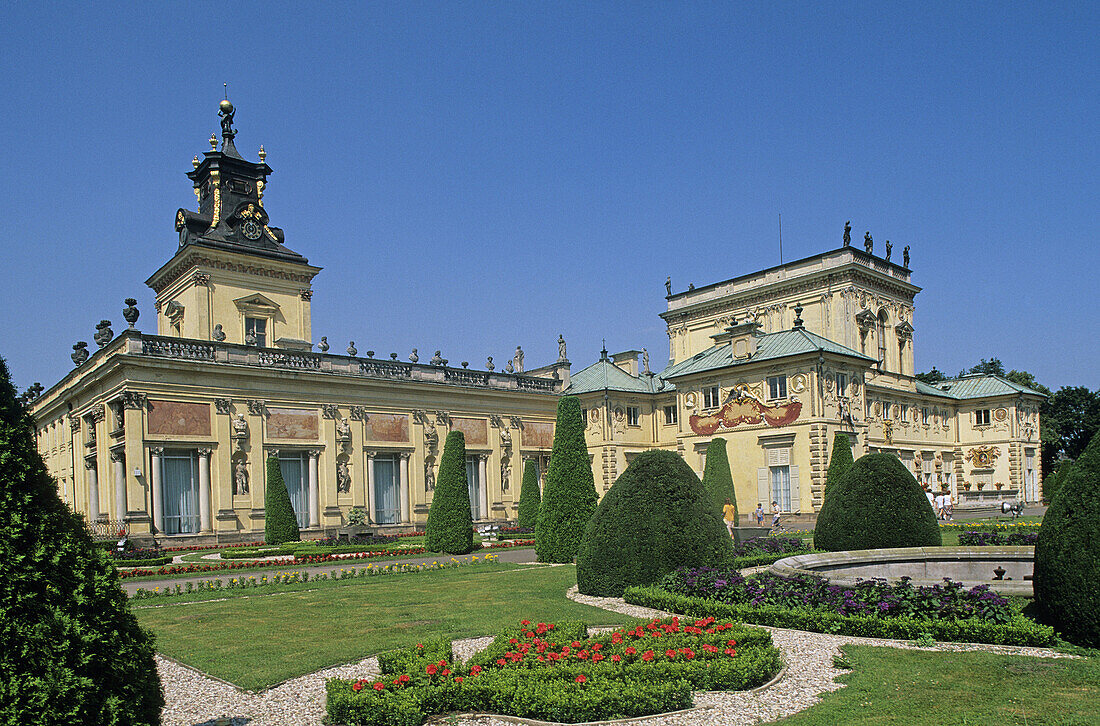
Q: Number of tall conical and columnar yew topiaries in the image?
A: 6